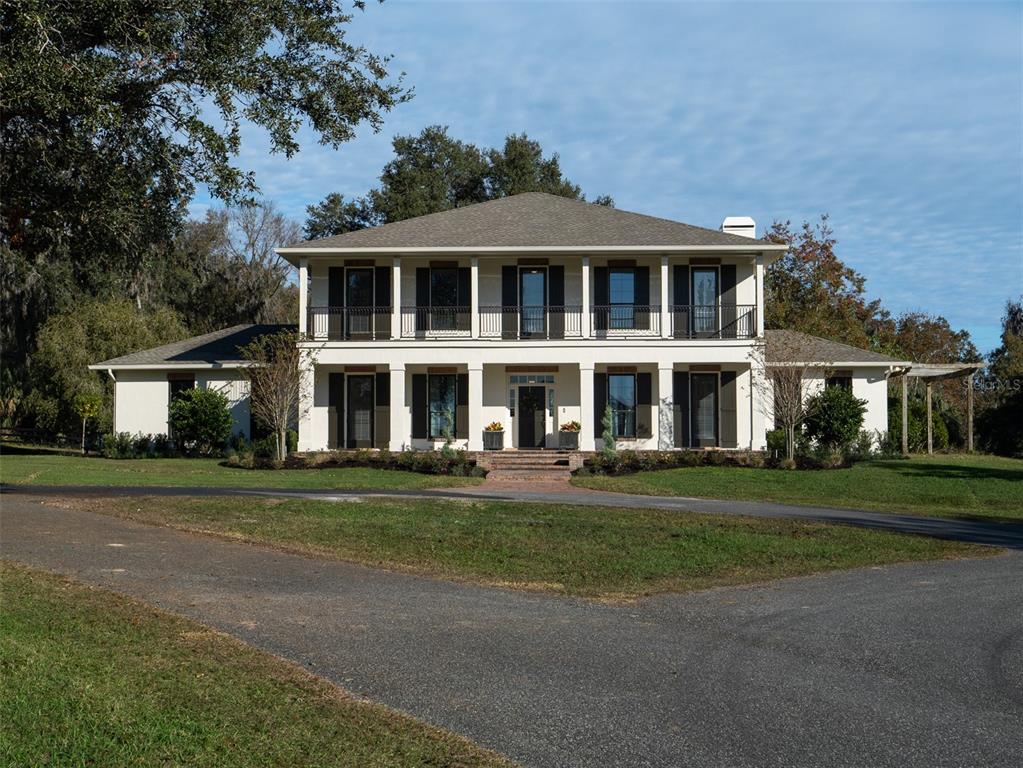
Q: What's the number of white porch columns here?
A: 12